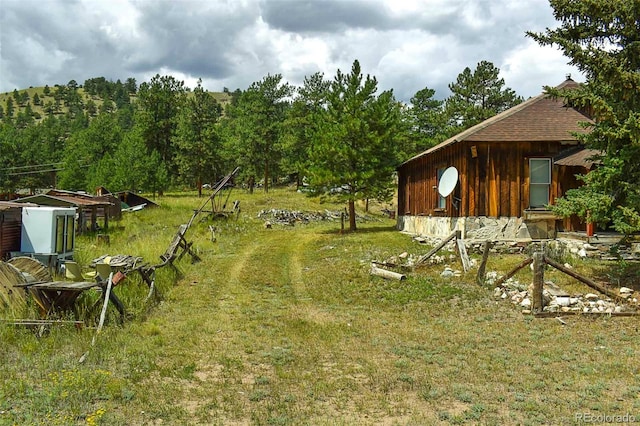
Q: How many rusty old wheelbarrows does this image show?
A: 0